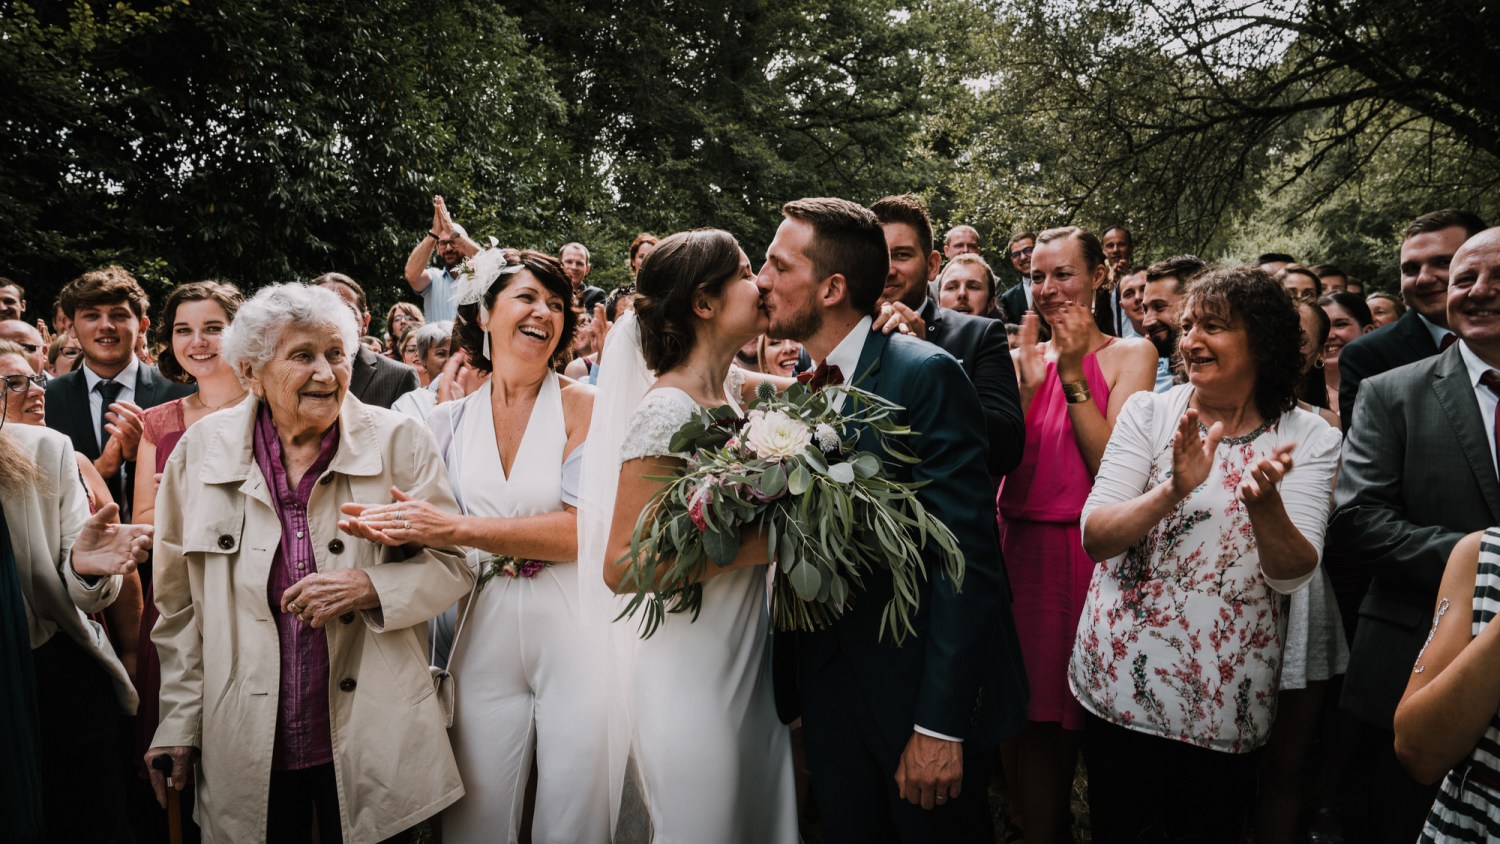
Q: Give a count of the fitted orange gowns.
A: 0